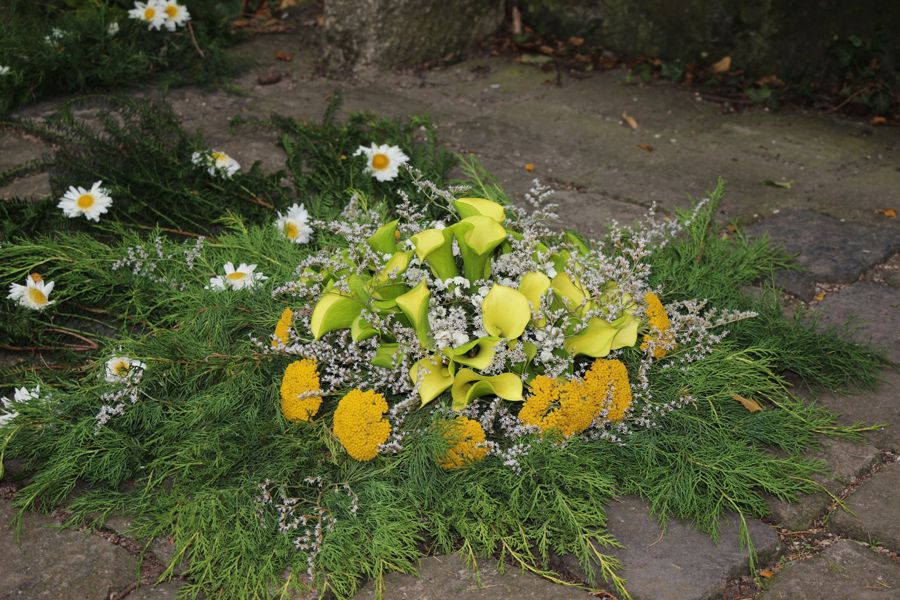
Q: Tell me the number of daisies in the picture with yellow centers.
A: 9